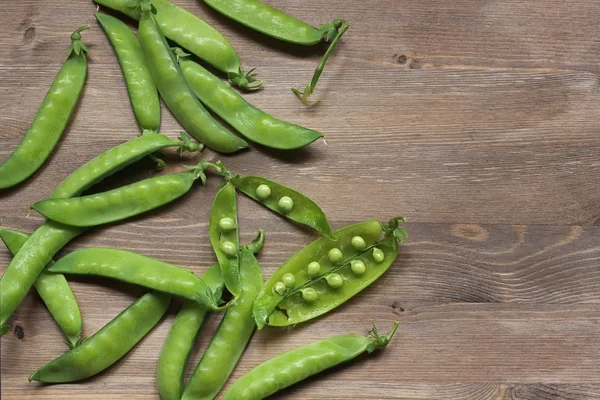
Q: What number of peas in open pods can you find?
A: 13